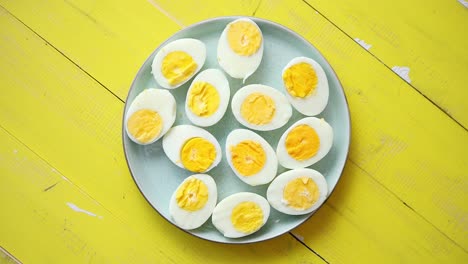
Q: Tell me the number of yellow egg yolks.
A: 12